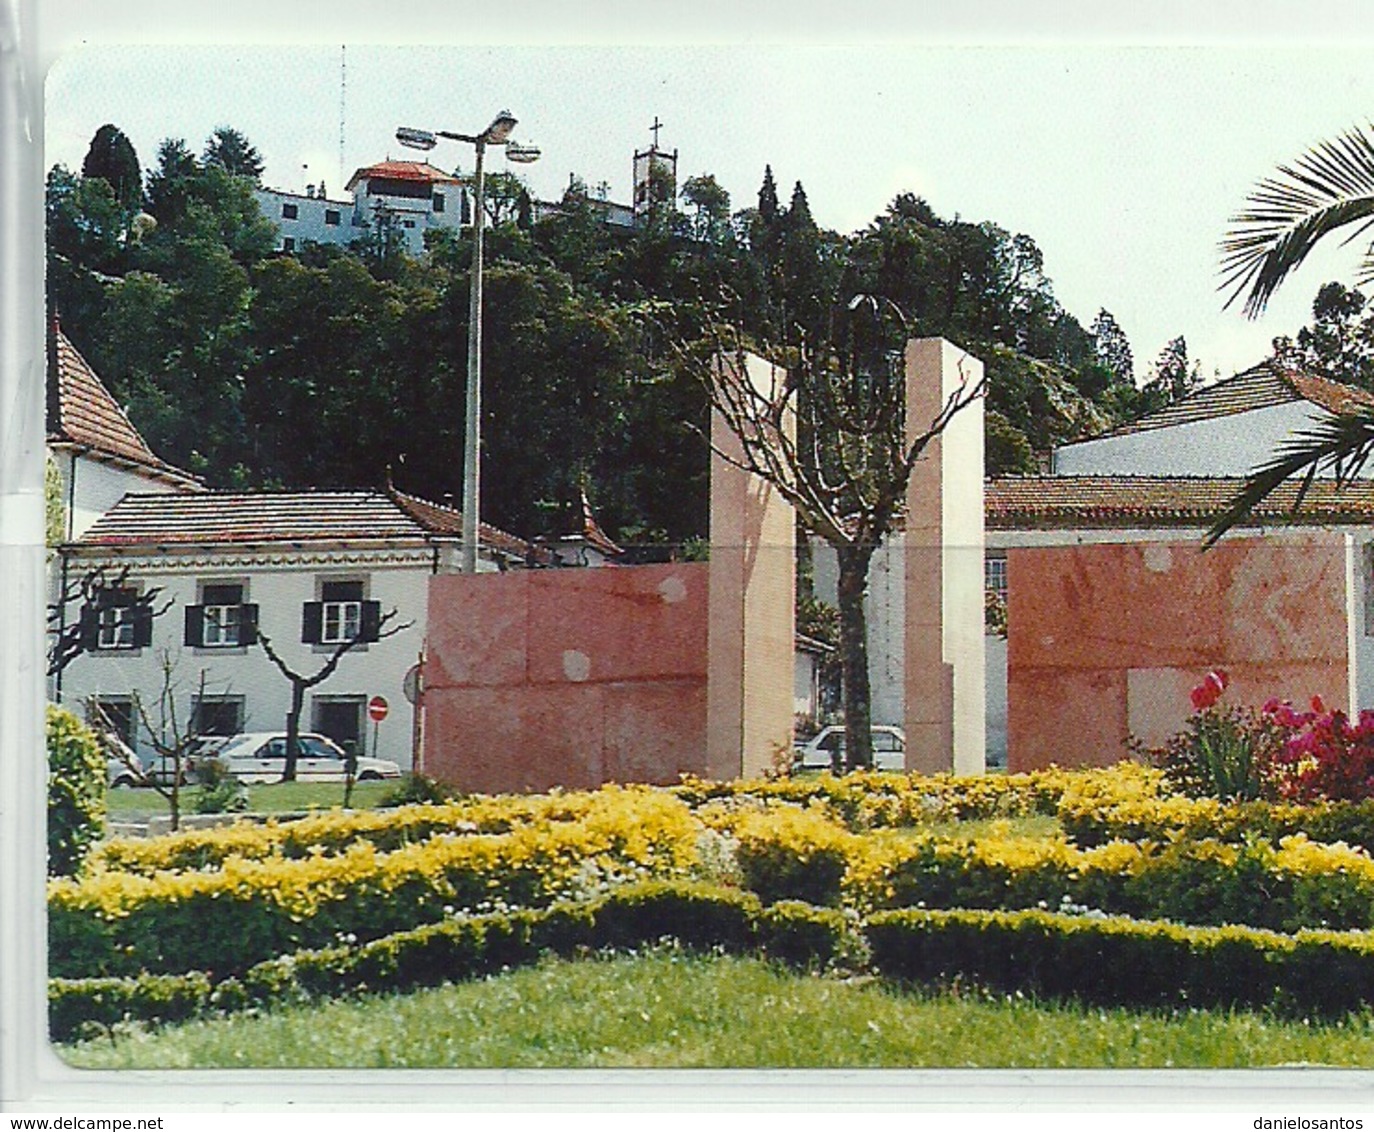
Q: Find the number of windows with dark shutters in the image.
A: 3